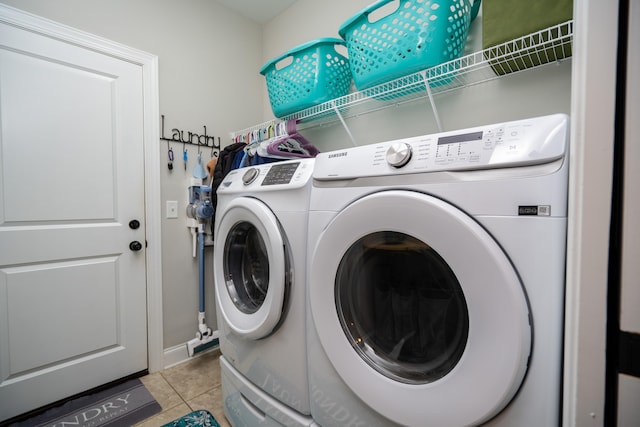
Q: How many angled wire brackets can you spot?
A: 2